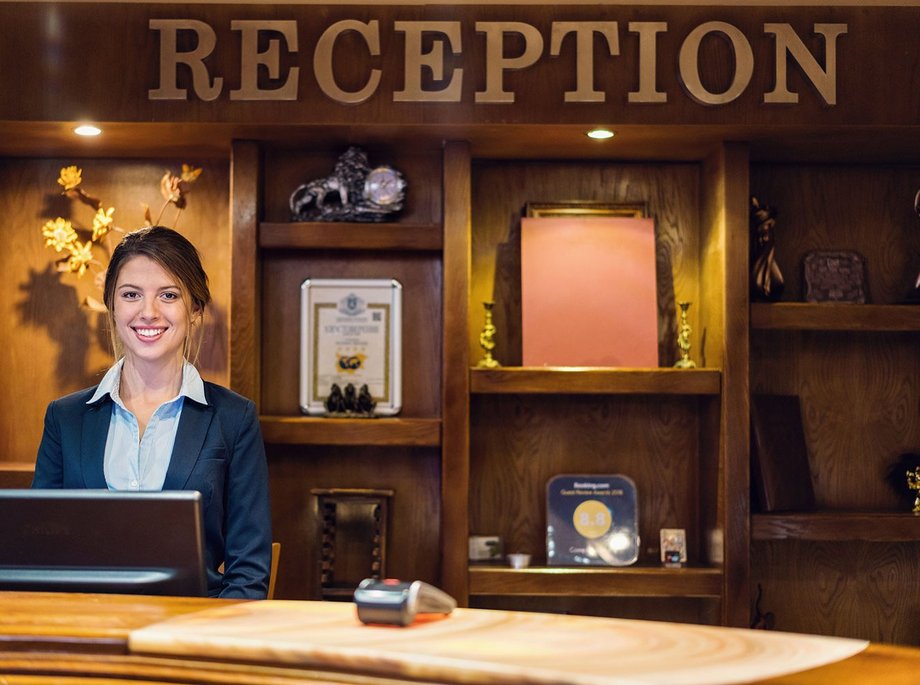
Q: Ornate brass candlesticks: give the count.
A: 2